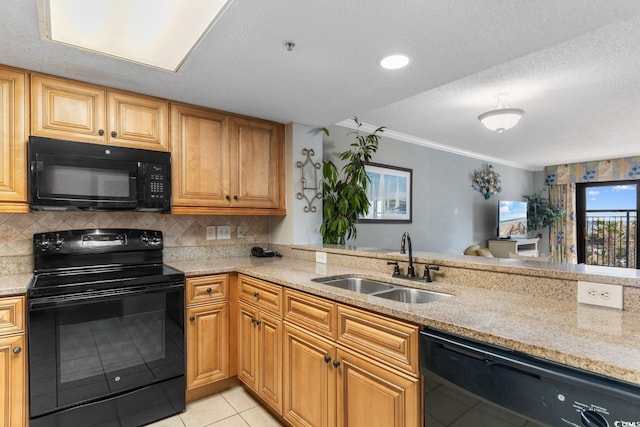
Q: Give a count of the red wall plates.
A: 0